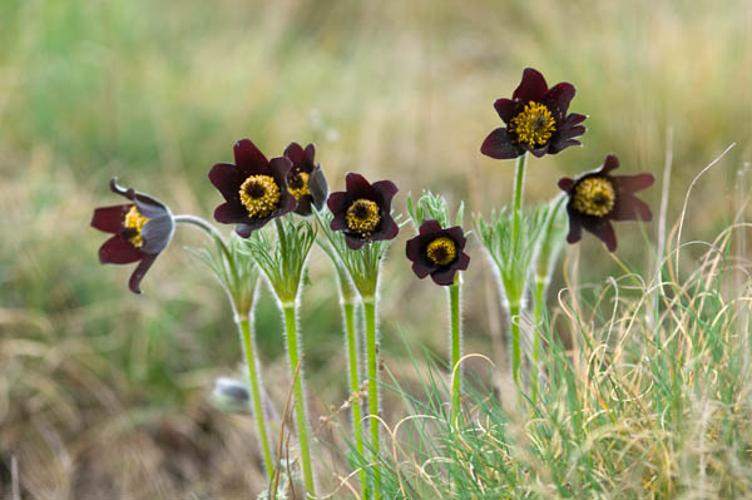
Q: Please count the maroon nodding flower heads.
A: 7